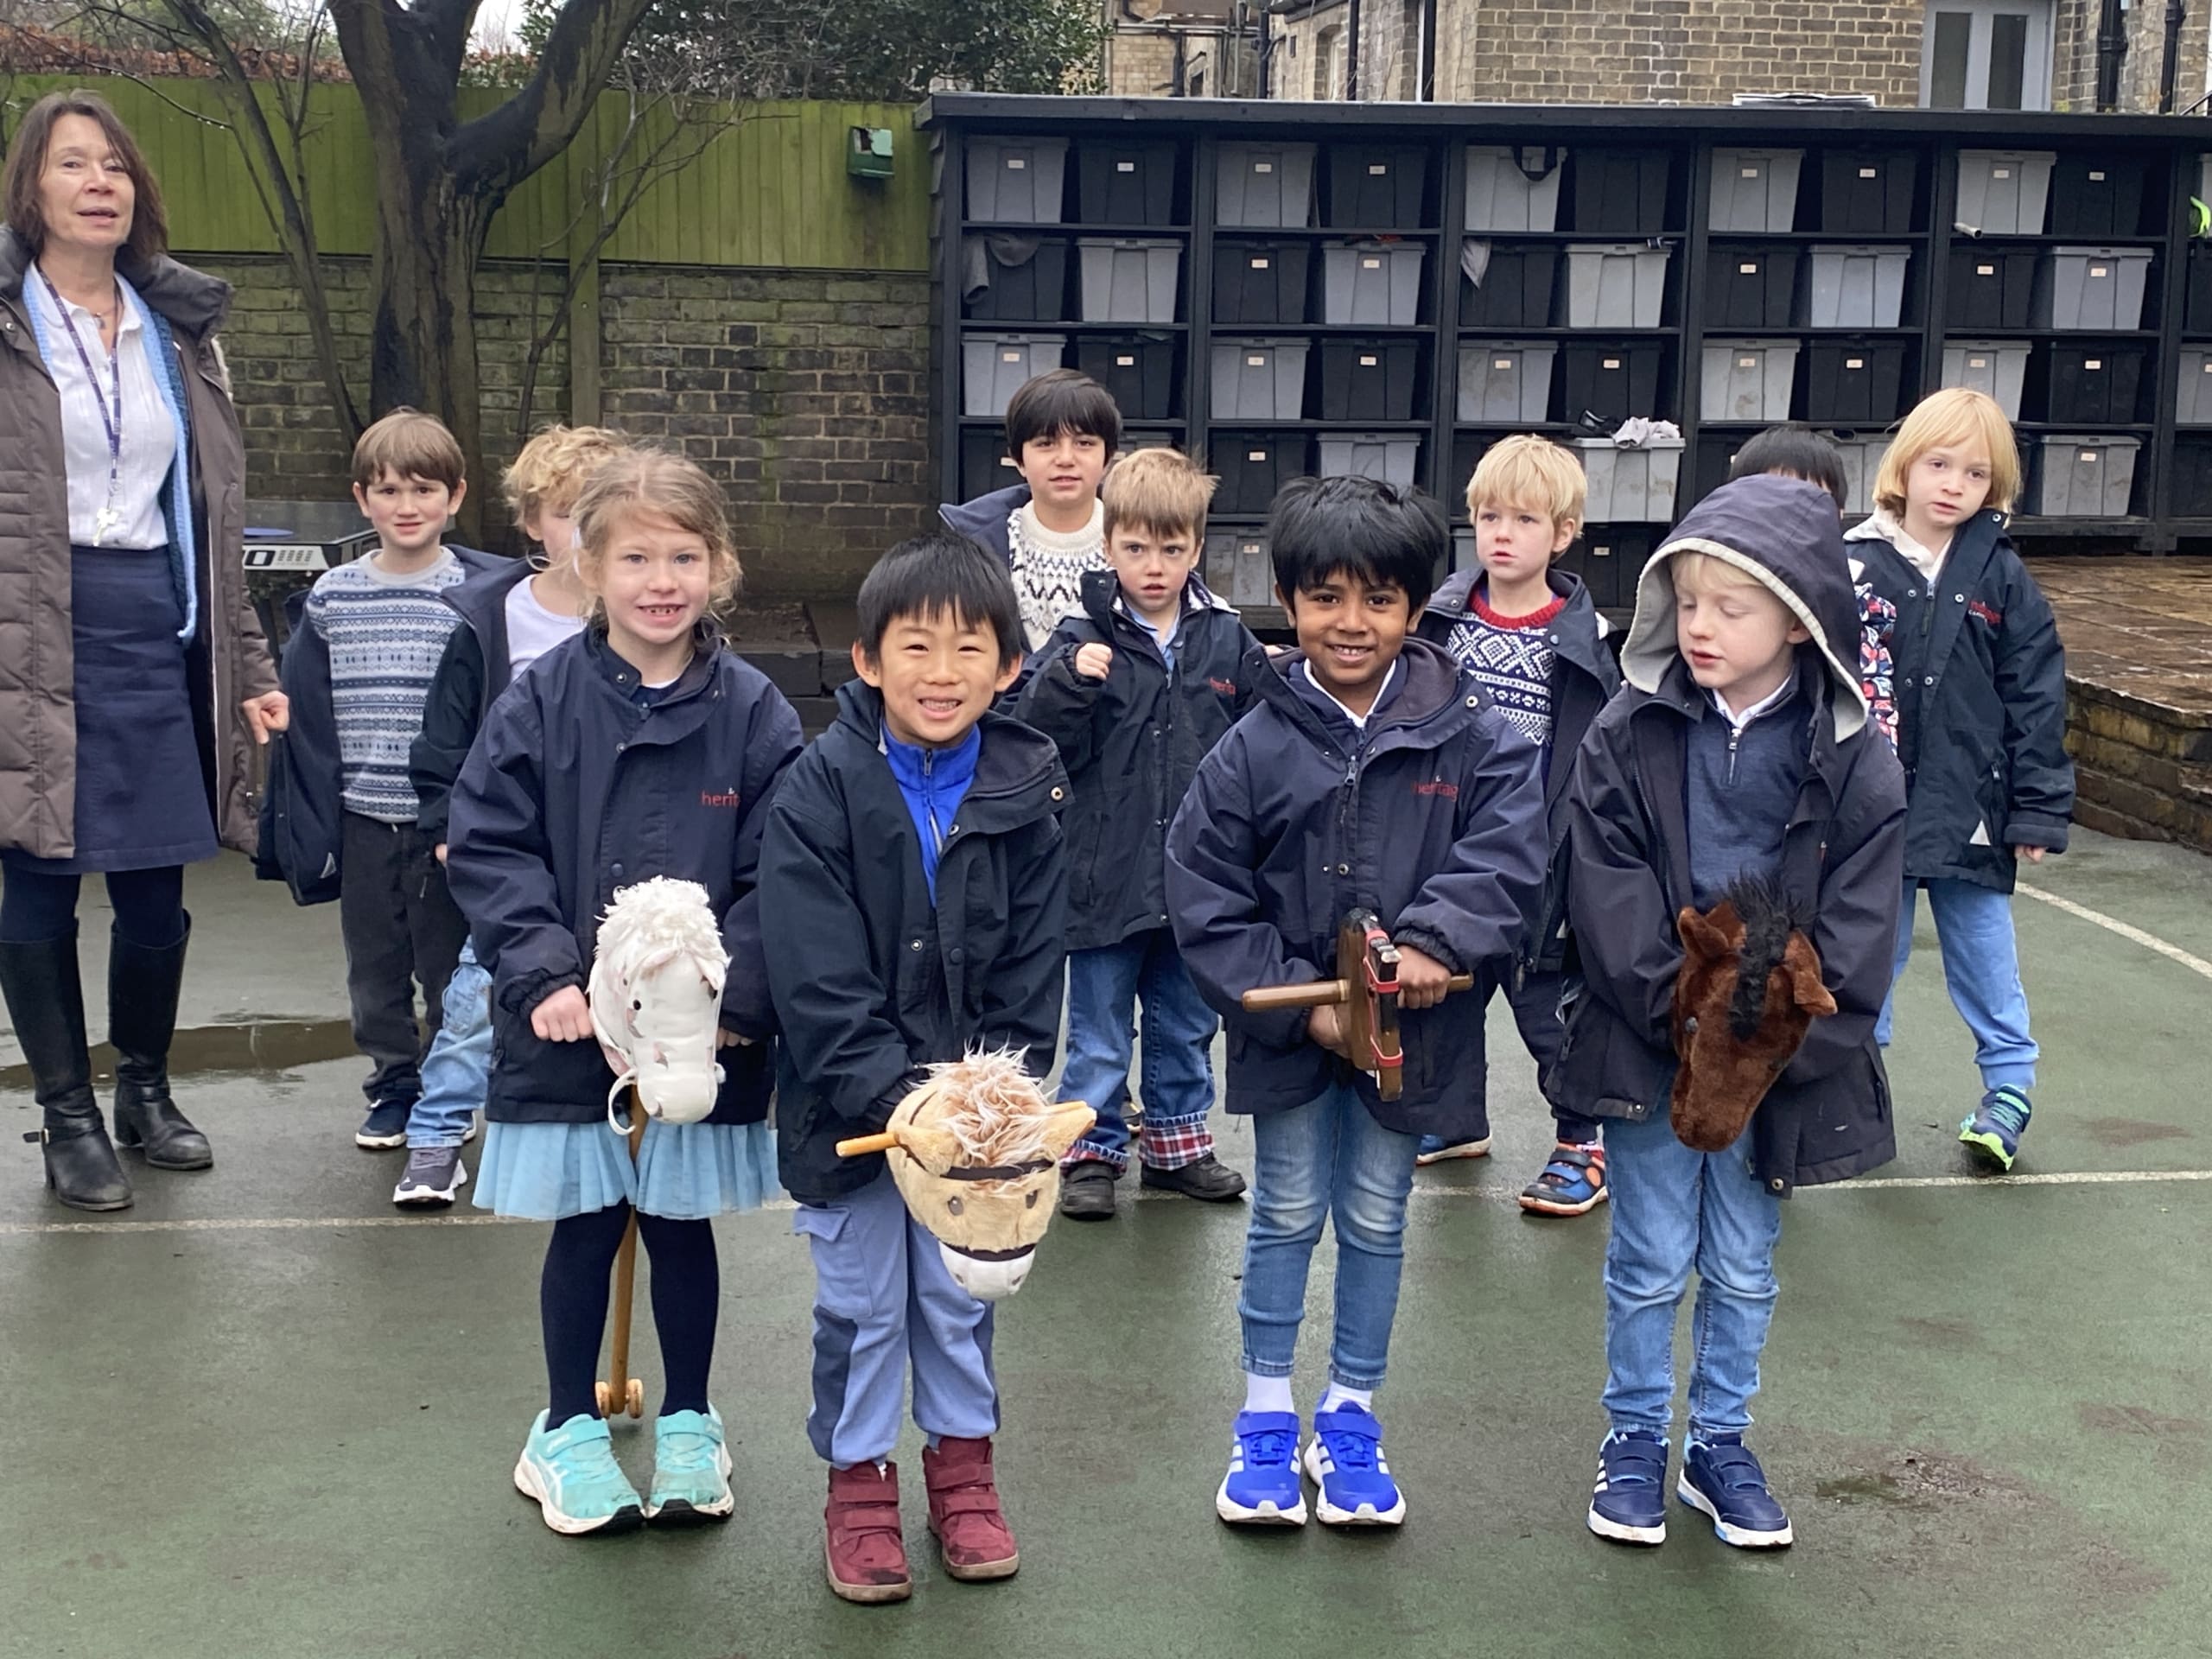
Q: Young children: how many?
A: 11